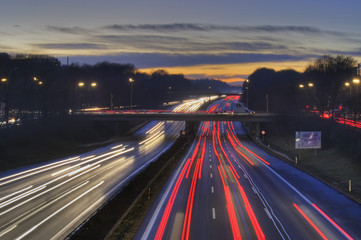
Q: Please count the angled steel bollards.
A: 0